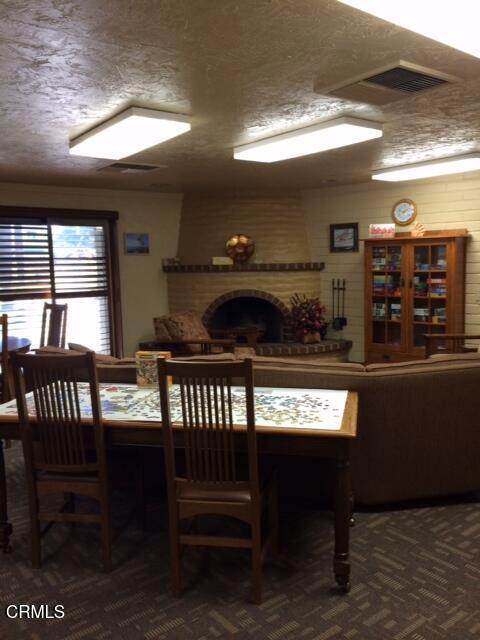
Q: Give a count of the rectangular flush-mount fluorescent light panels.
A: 4